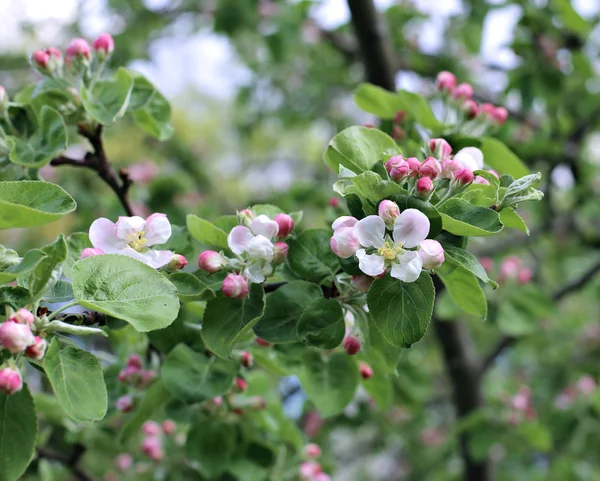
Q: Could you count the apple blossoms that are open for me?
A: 3